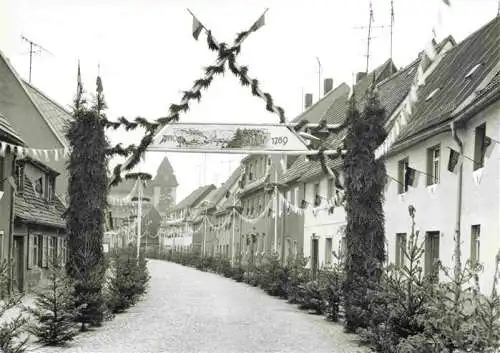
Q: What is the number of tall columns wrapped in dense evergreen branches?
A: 2